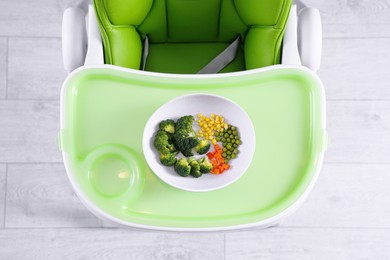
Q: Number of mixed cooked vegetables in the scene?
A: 4